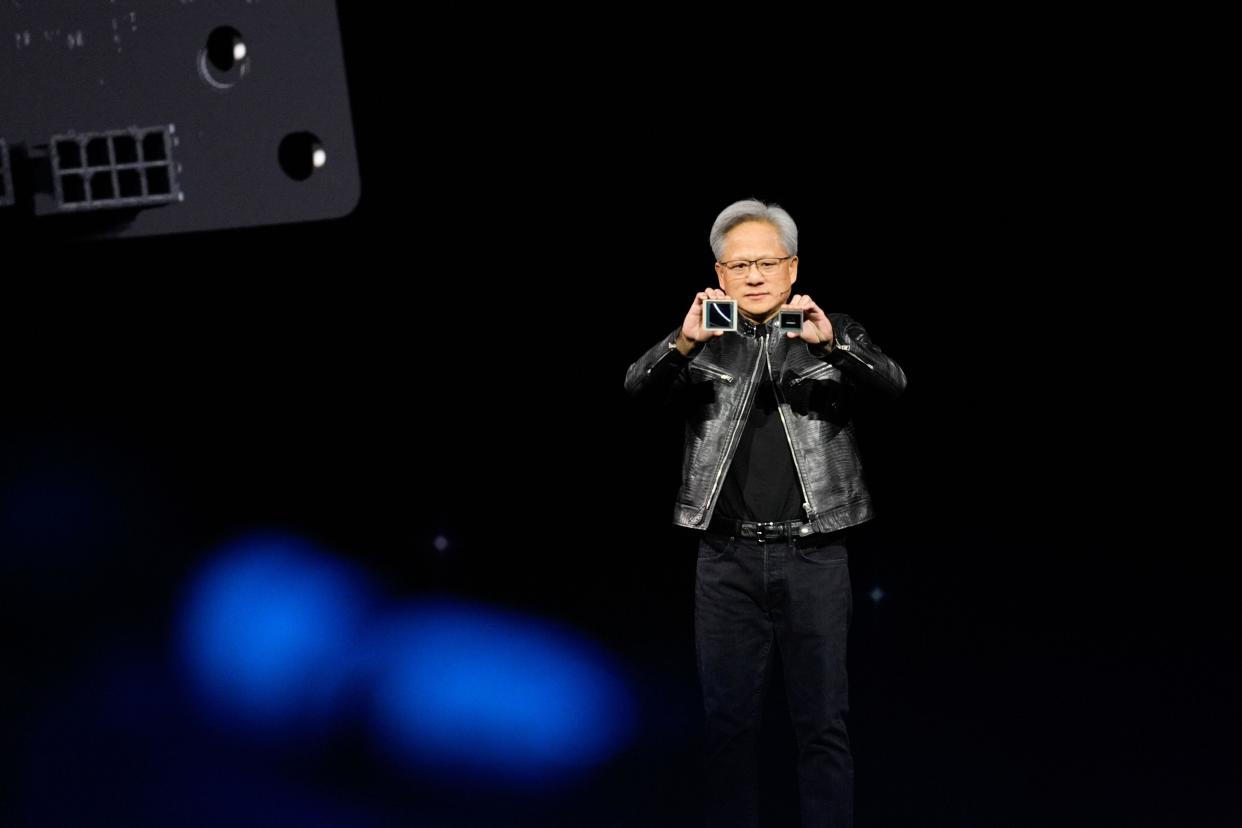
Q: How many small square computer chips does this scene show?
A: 2